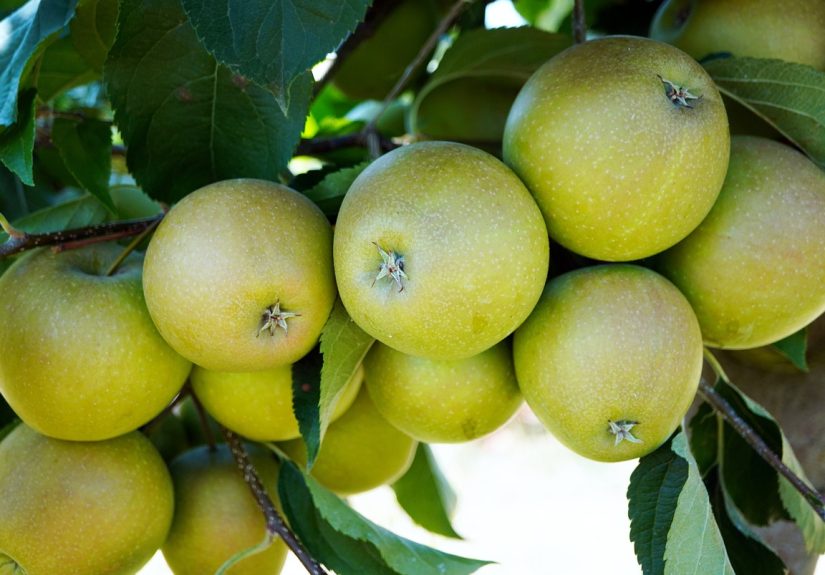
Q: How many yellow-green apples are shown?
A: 12